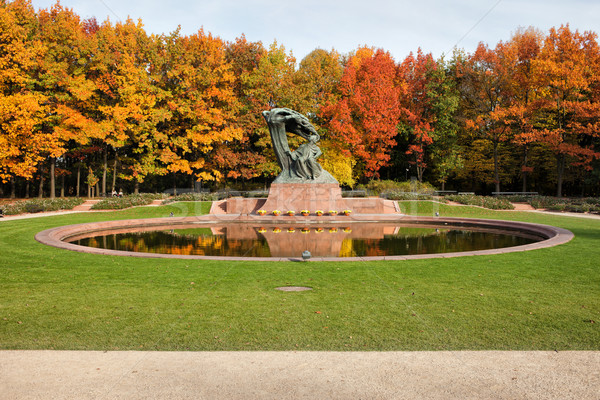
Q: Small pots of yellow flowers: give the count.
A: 7